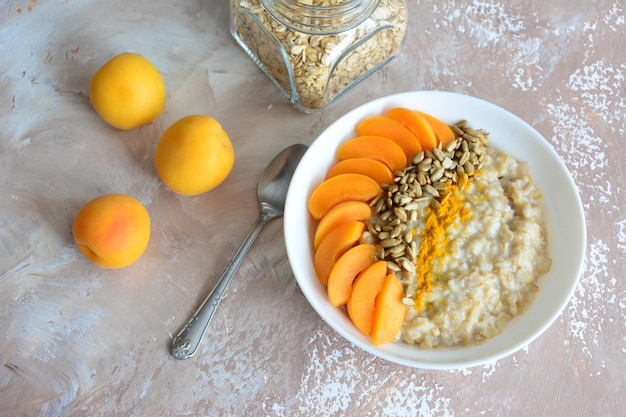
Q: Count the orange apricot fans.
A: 11